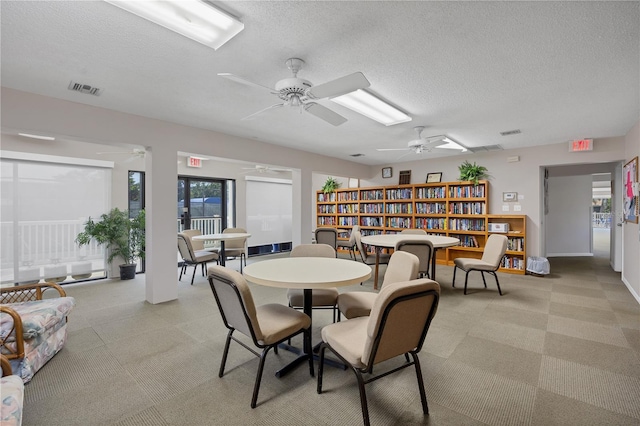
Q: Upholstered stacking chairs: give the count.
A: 13